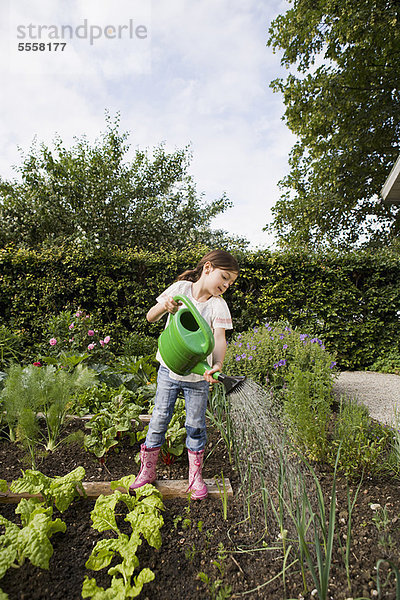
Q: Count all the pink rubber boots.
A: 2